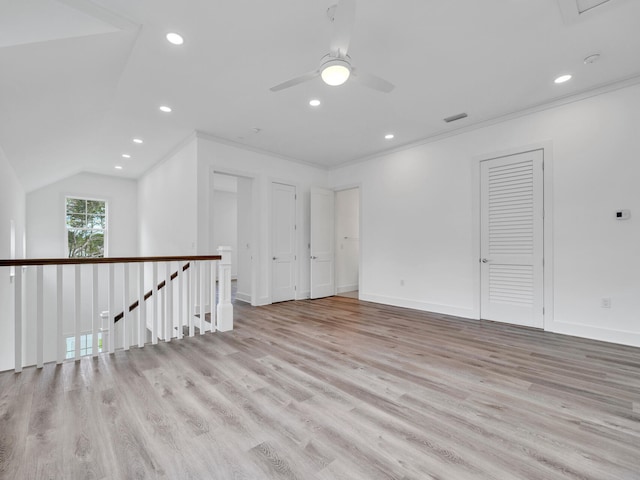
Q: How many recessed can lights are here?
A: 8